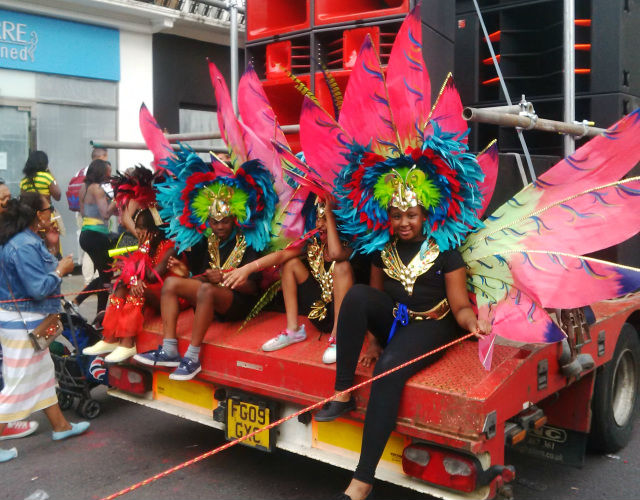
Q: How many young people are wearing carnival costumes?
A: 4